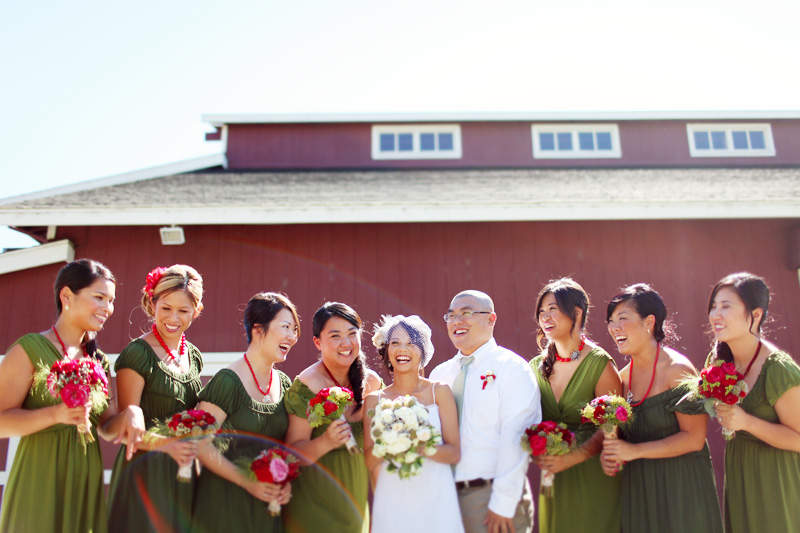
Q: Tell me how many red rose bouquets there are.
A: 7